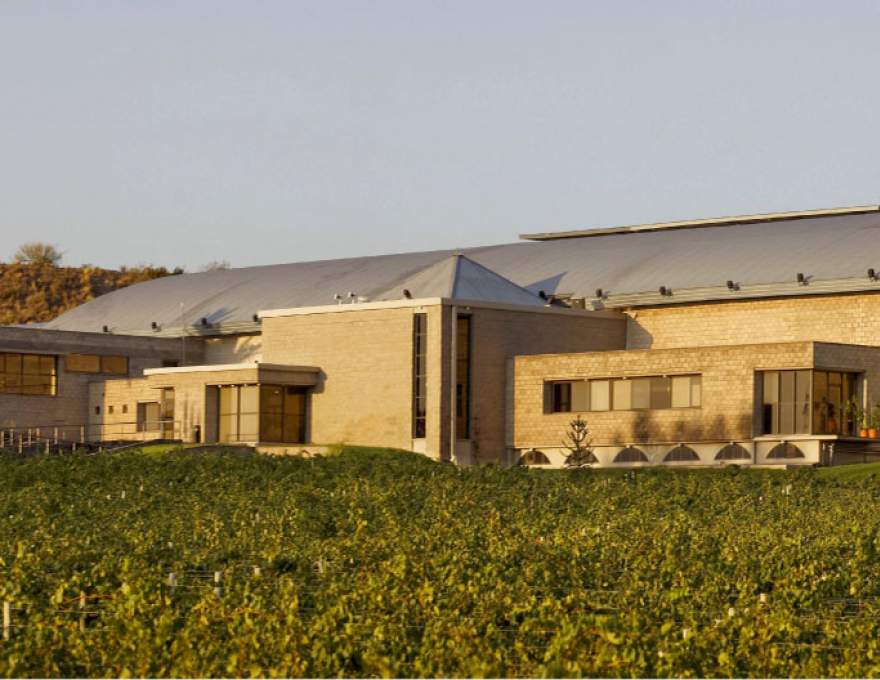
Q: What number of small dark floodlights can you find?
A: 11